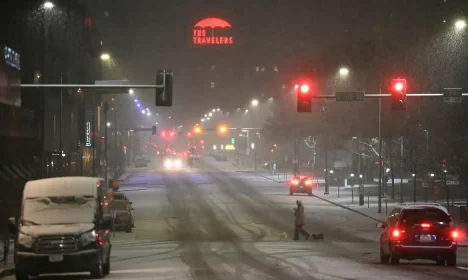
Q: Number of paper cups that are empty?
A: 0